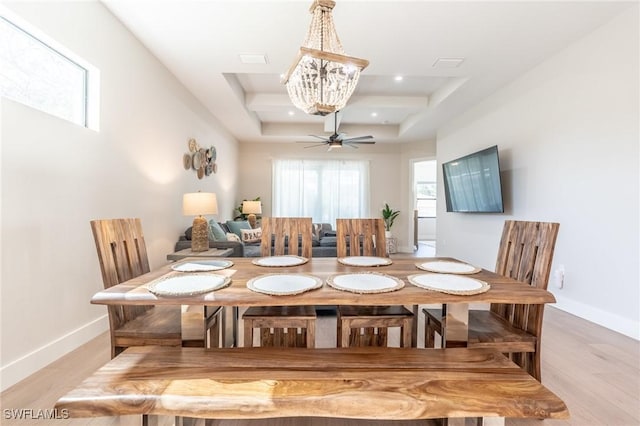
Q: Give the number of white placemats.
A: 8